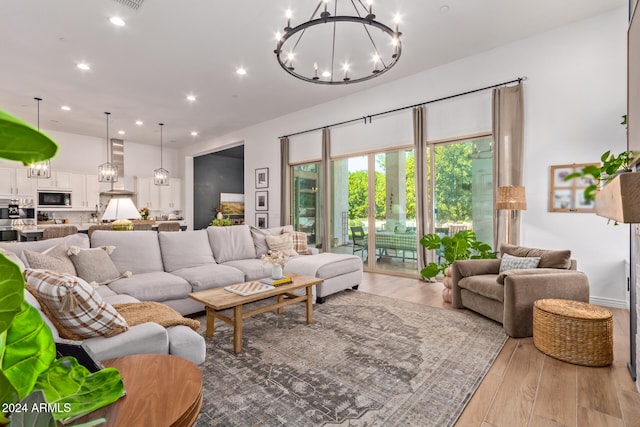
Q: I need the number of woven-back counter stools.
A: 4